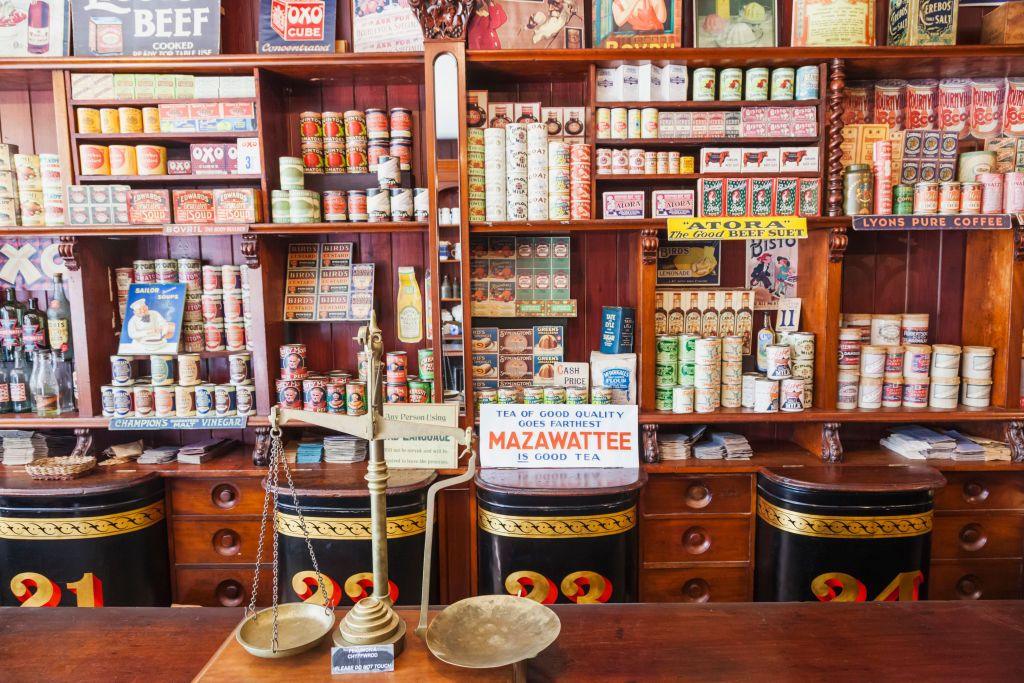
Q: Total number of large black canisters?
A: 4